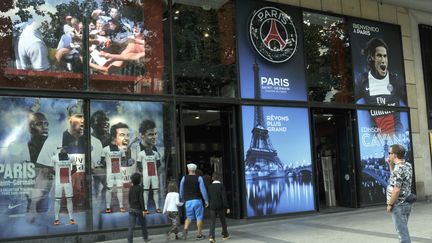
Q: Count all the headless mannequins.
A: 3